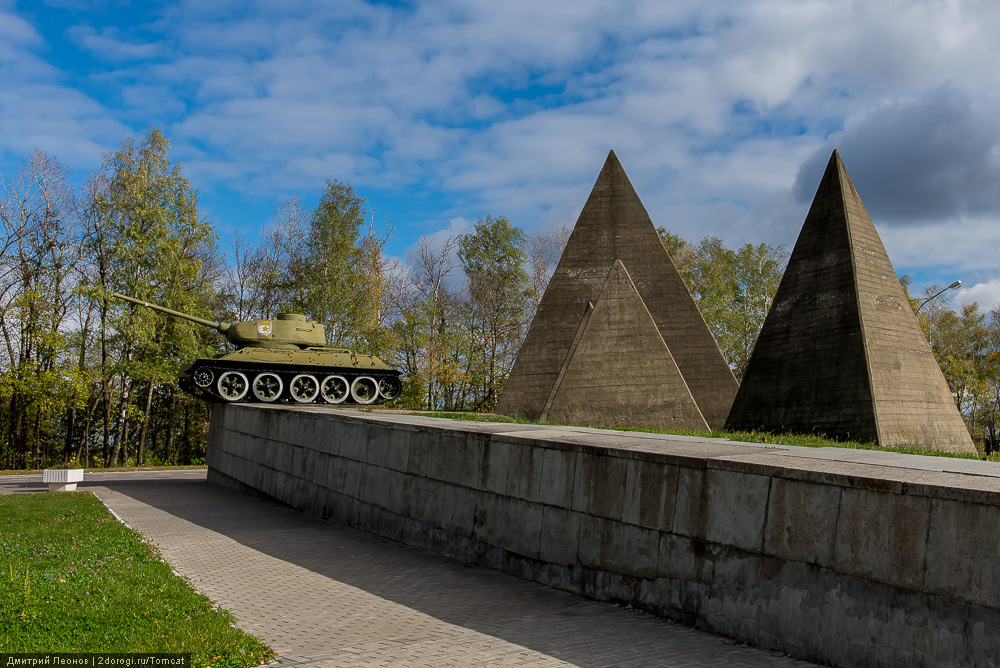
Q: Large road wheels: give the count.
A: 5